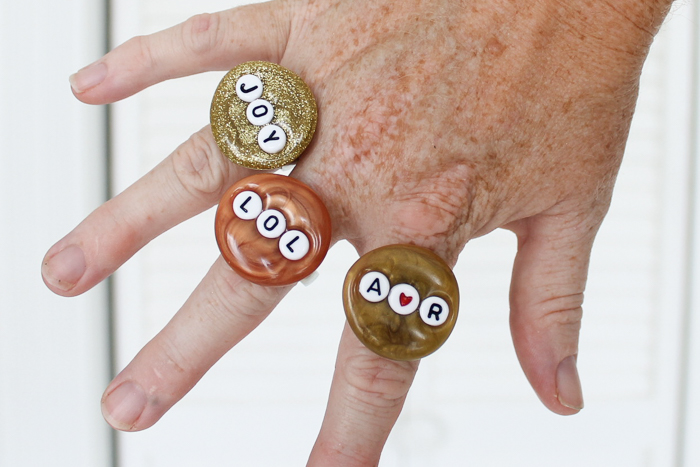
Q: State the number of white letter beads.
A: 8